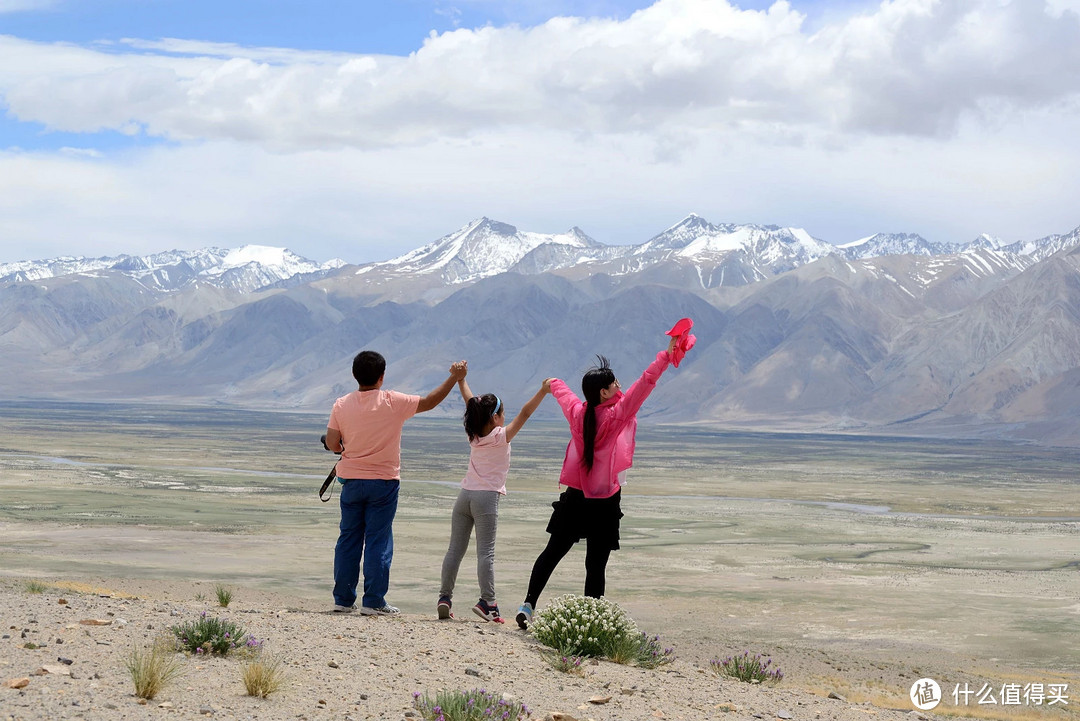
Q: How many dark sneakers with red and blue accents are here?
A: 2